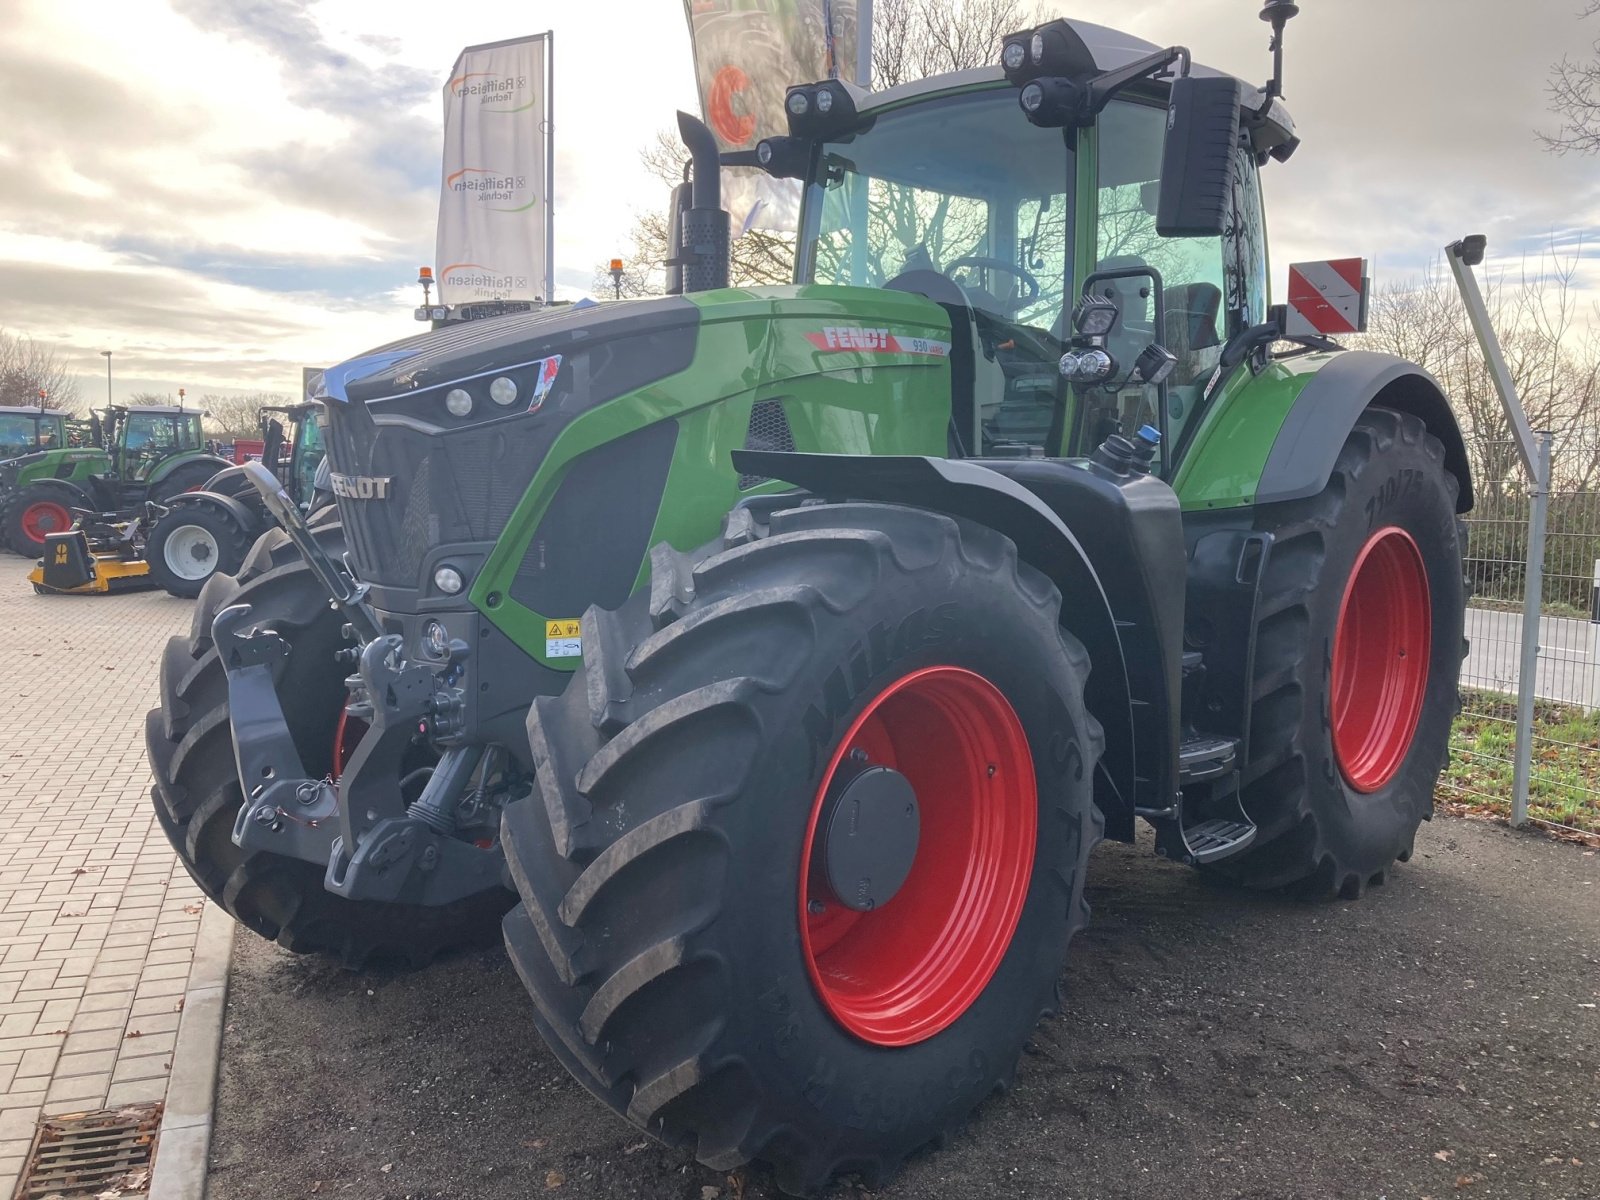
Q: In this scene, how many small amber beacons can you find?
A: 4